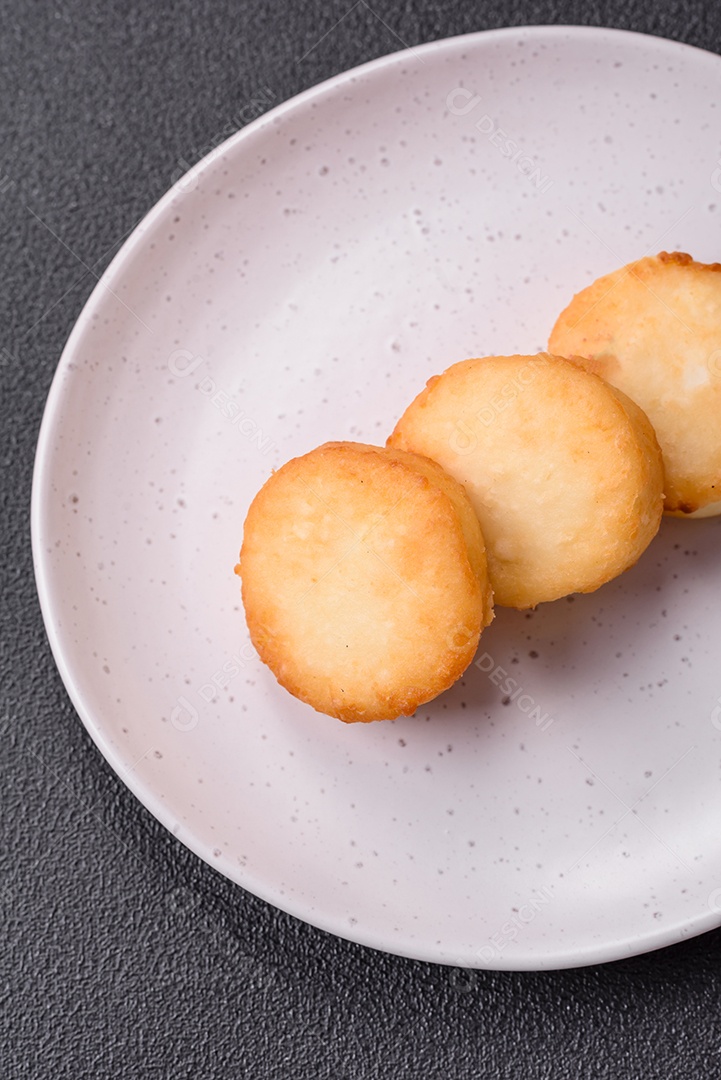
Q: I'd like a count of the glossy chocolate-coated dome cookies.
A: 0